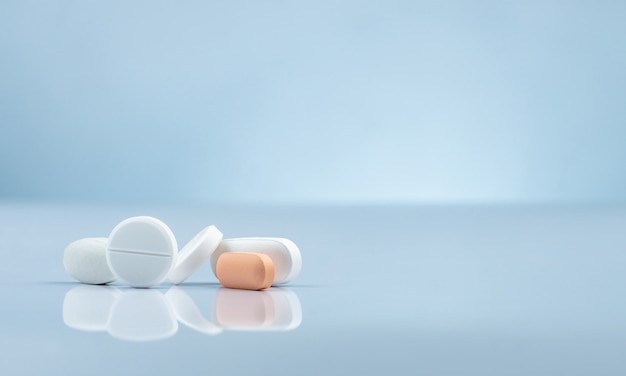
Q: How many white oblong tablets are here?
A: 2